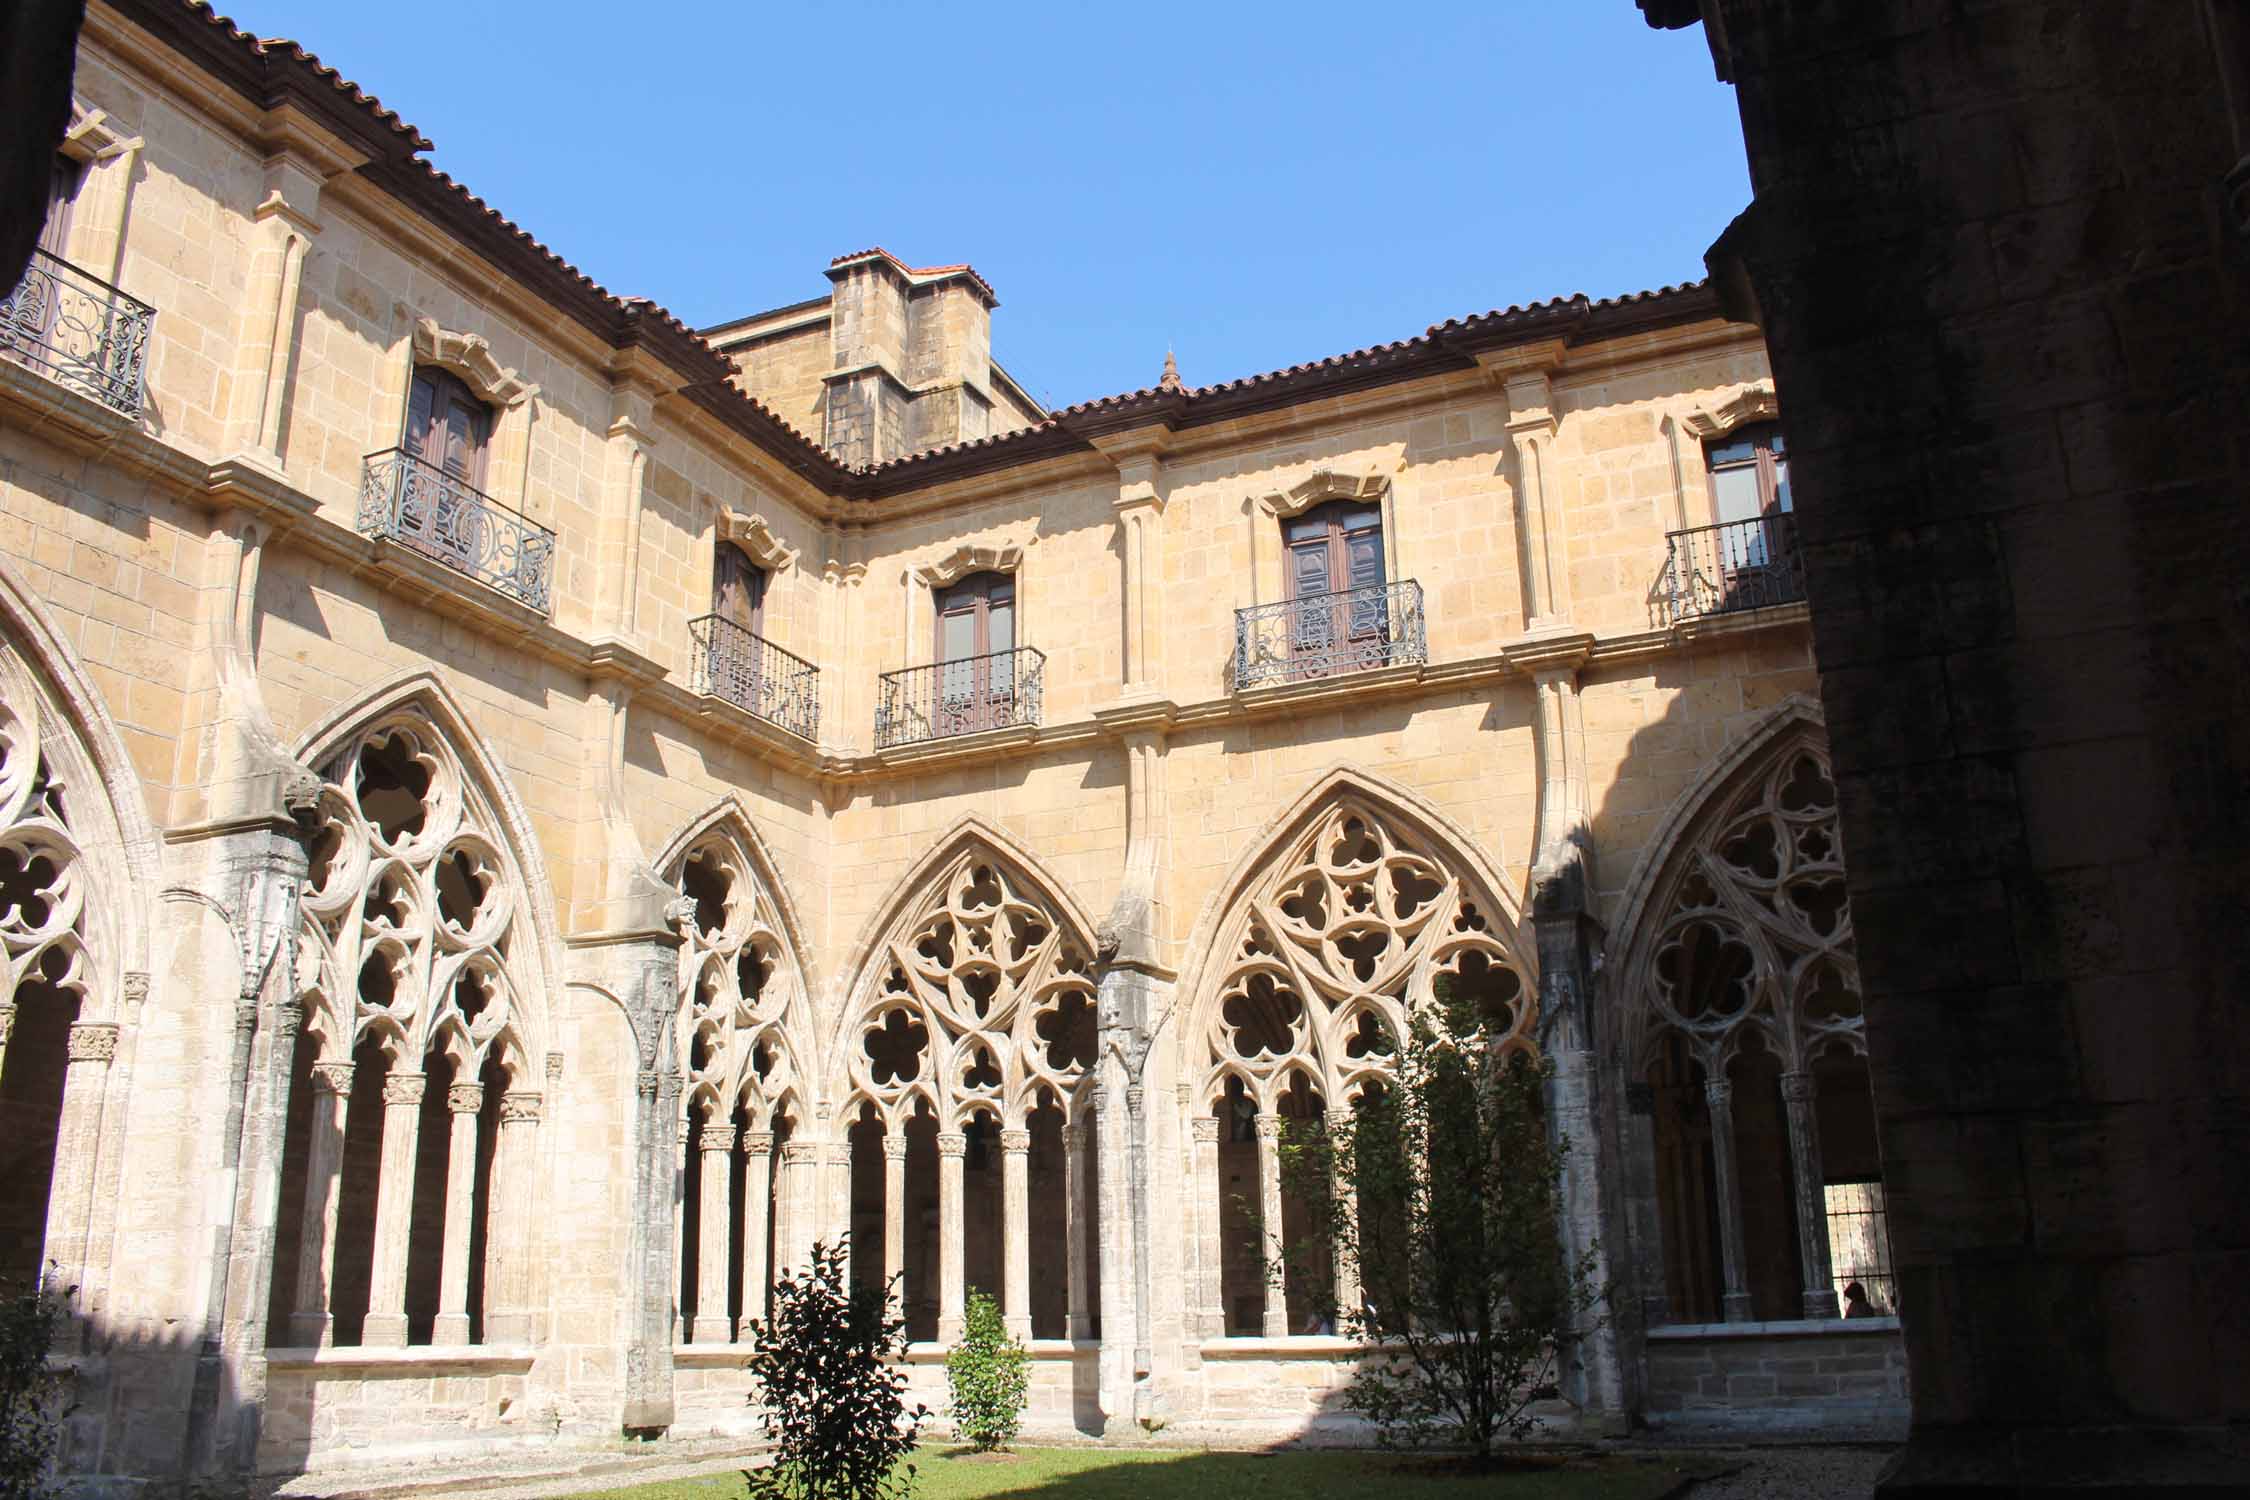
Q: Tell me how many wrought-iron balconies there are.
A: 6